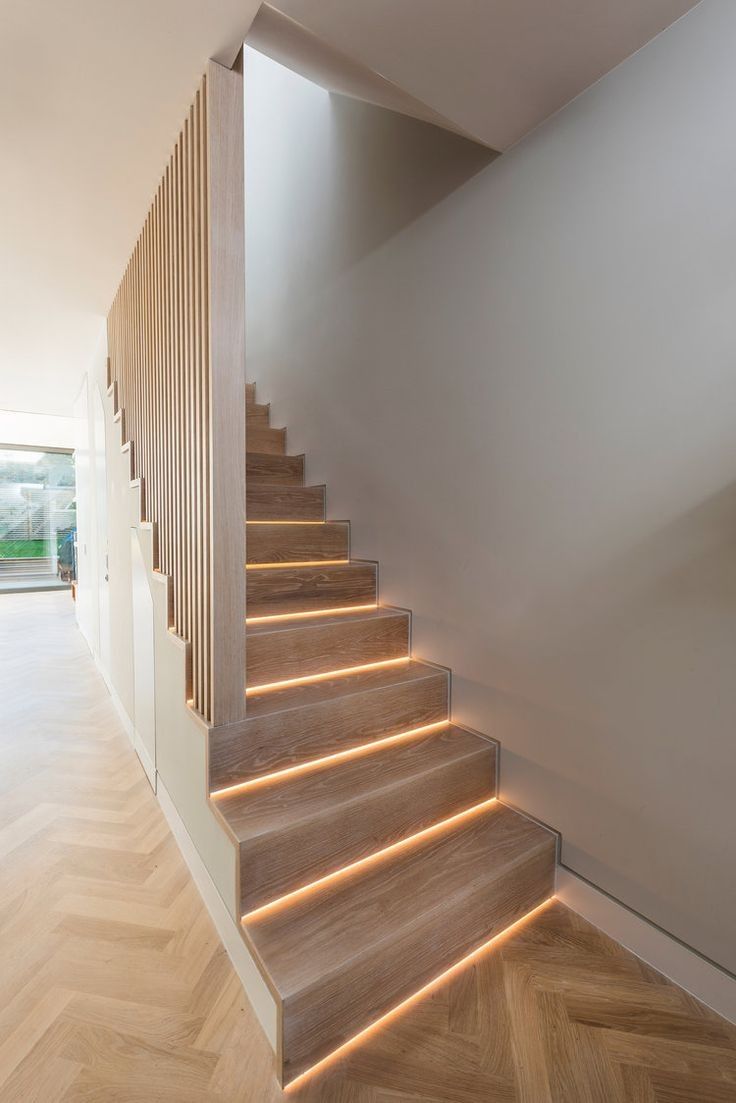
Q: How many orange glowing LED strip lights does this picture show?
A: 7